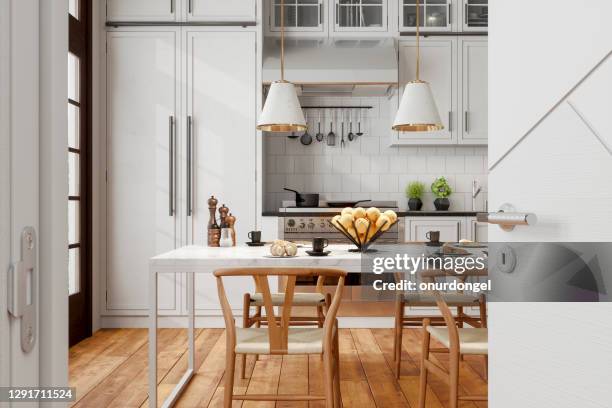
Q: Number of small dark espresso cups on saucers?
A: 3